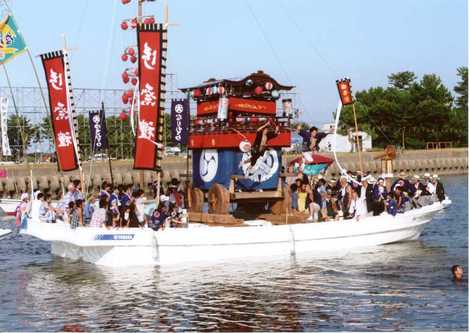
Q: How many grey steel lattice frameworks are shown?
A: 1